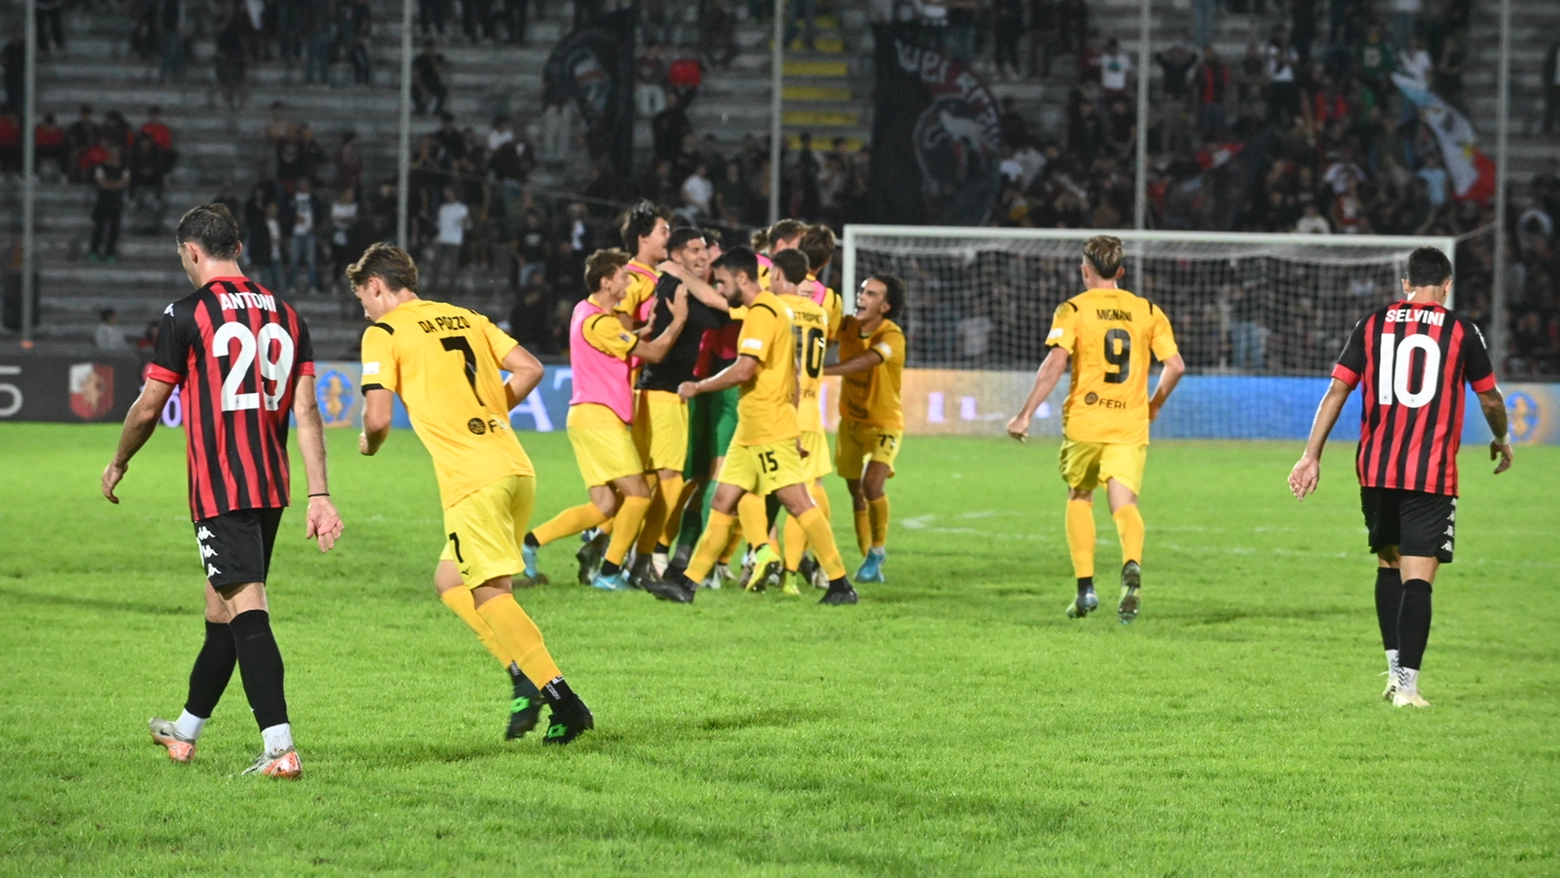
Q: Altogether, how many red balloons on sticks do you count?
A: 0